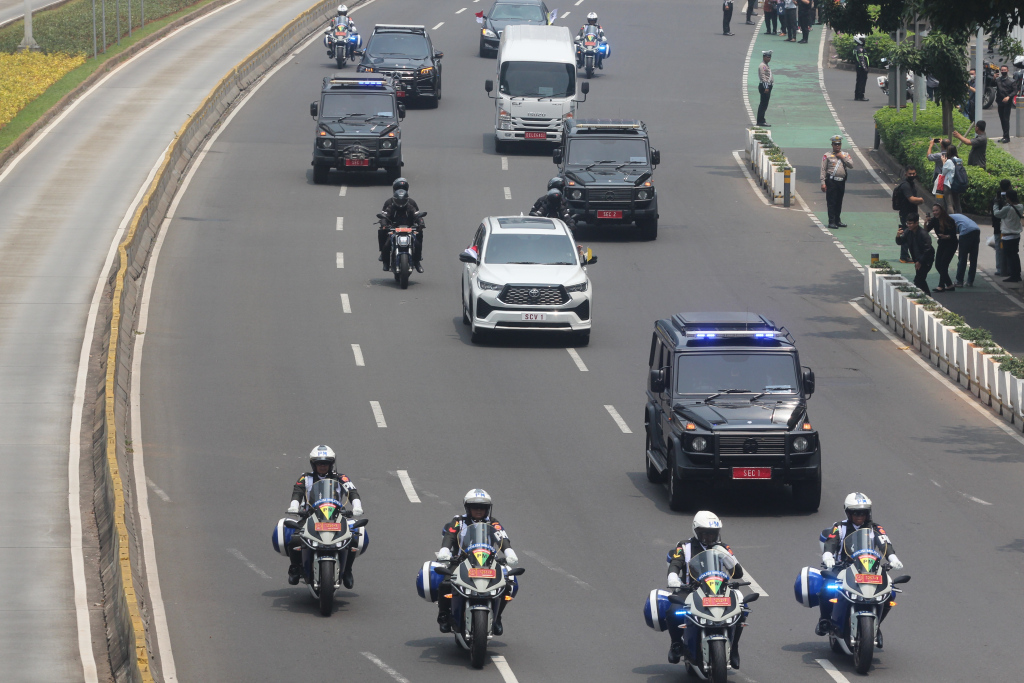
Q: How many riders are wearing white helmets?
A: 6